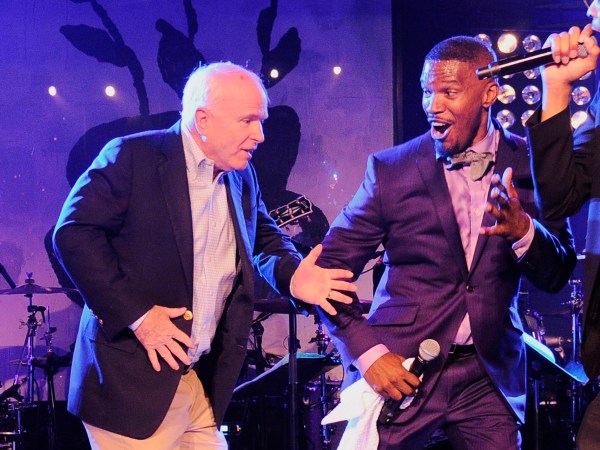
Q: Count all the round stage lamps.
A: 12